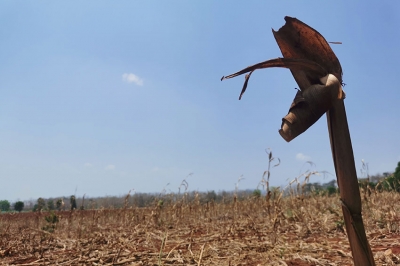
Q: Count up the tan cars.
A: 0